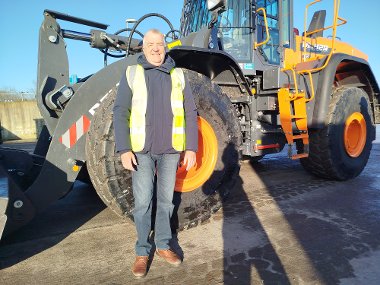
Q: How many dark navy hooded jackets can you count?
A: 1